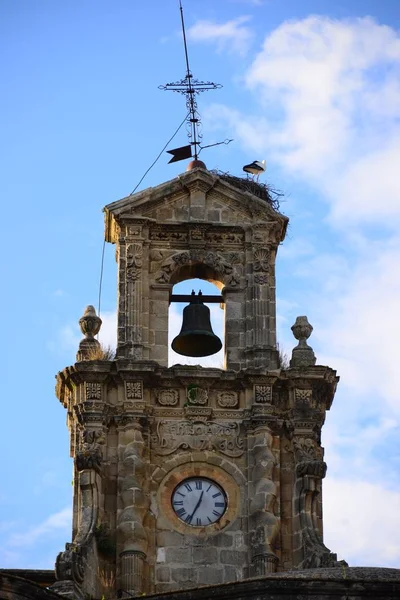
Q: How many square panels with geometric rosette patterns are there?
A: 4